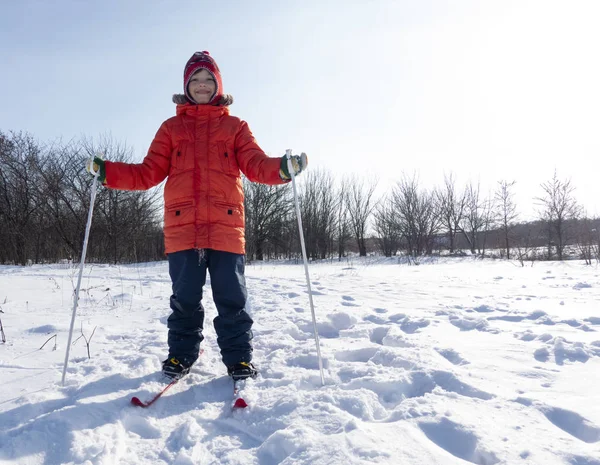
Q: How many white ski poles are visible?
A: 2